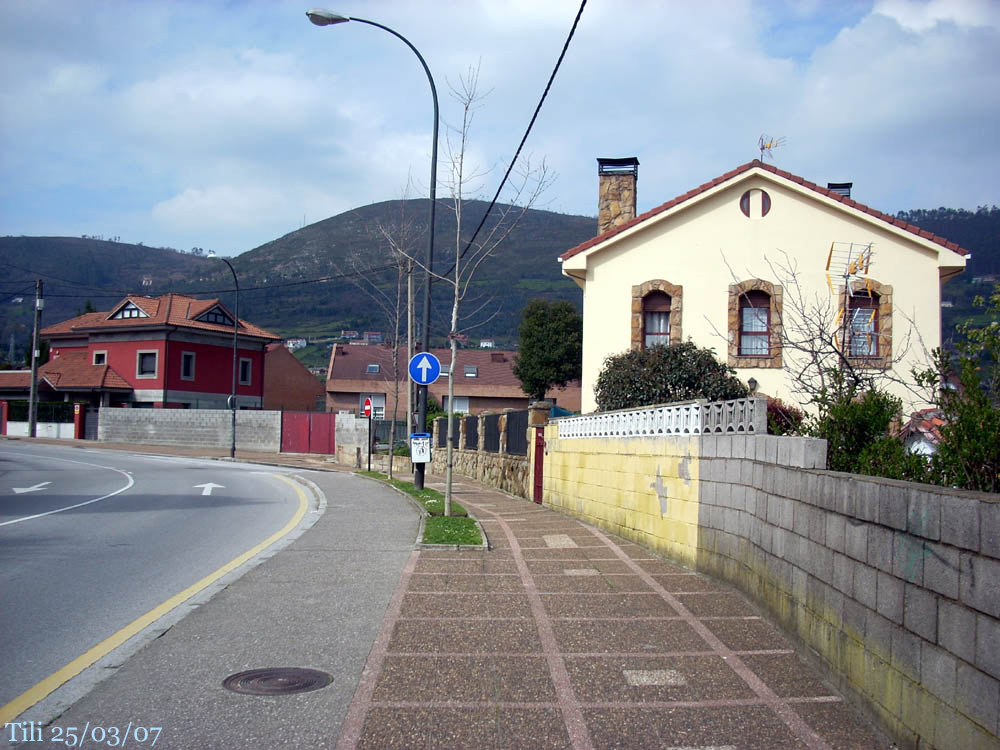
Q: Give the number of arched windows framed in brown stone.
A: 3